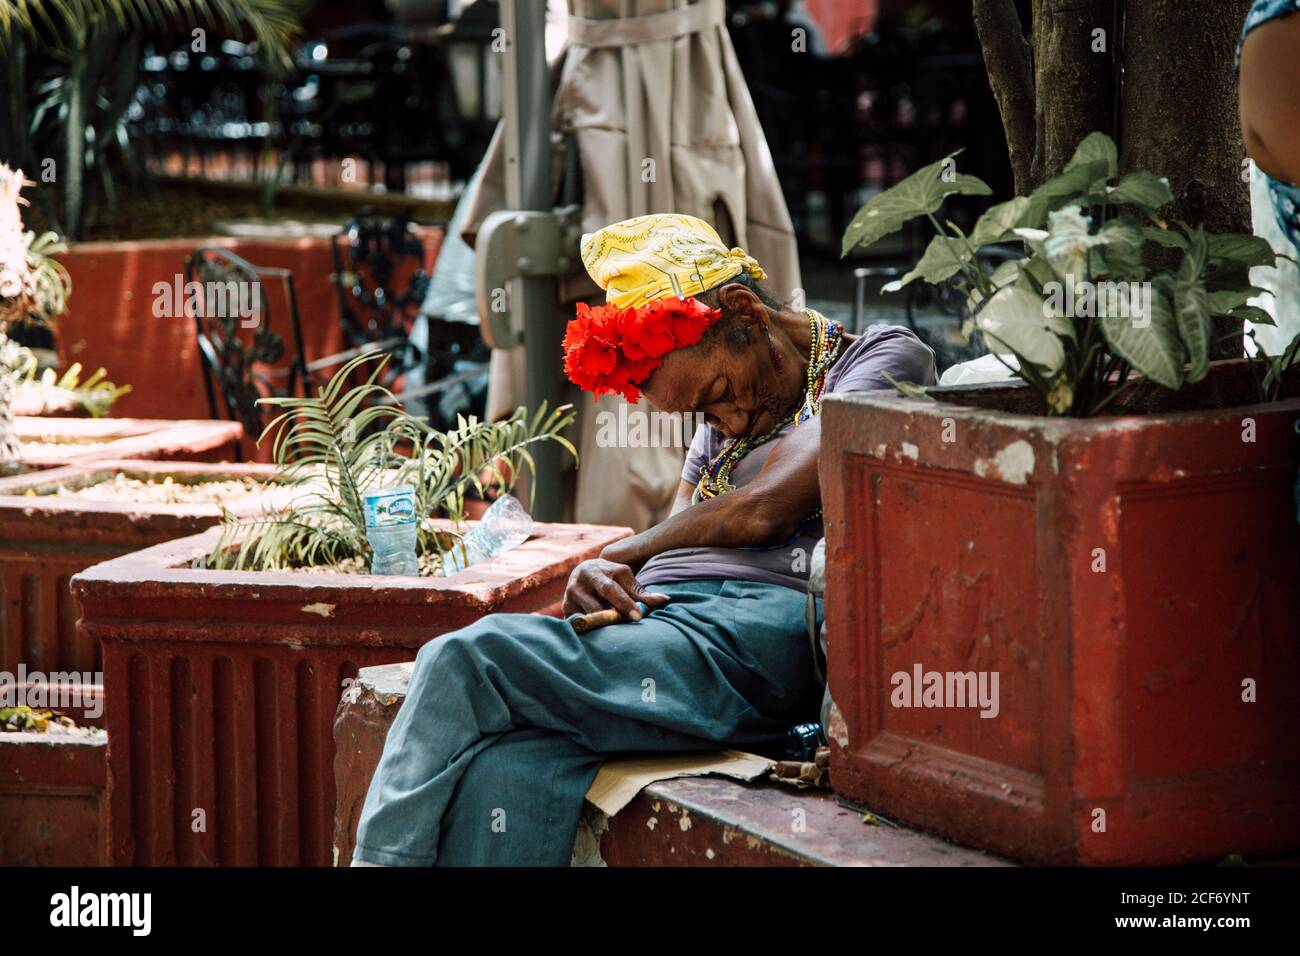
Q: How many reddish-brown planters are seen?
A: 5